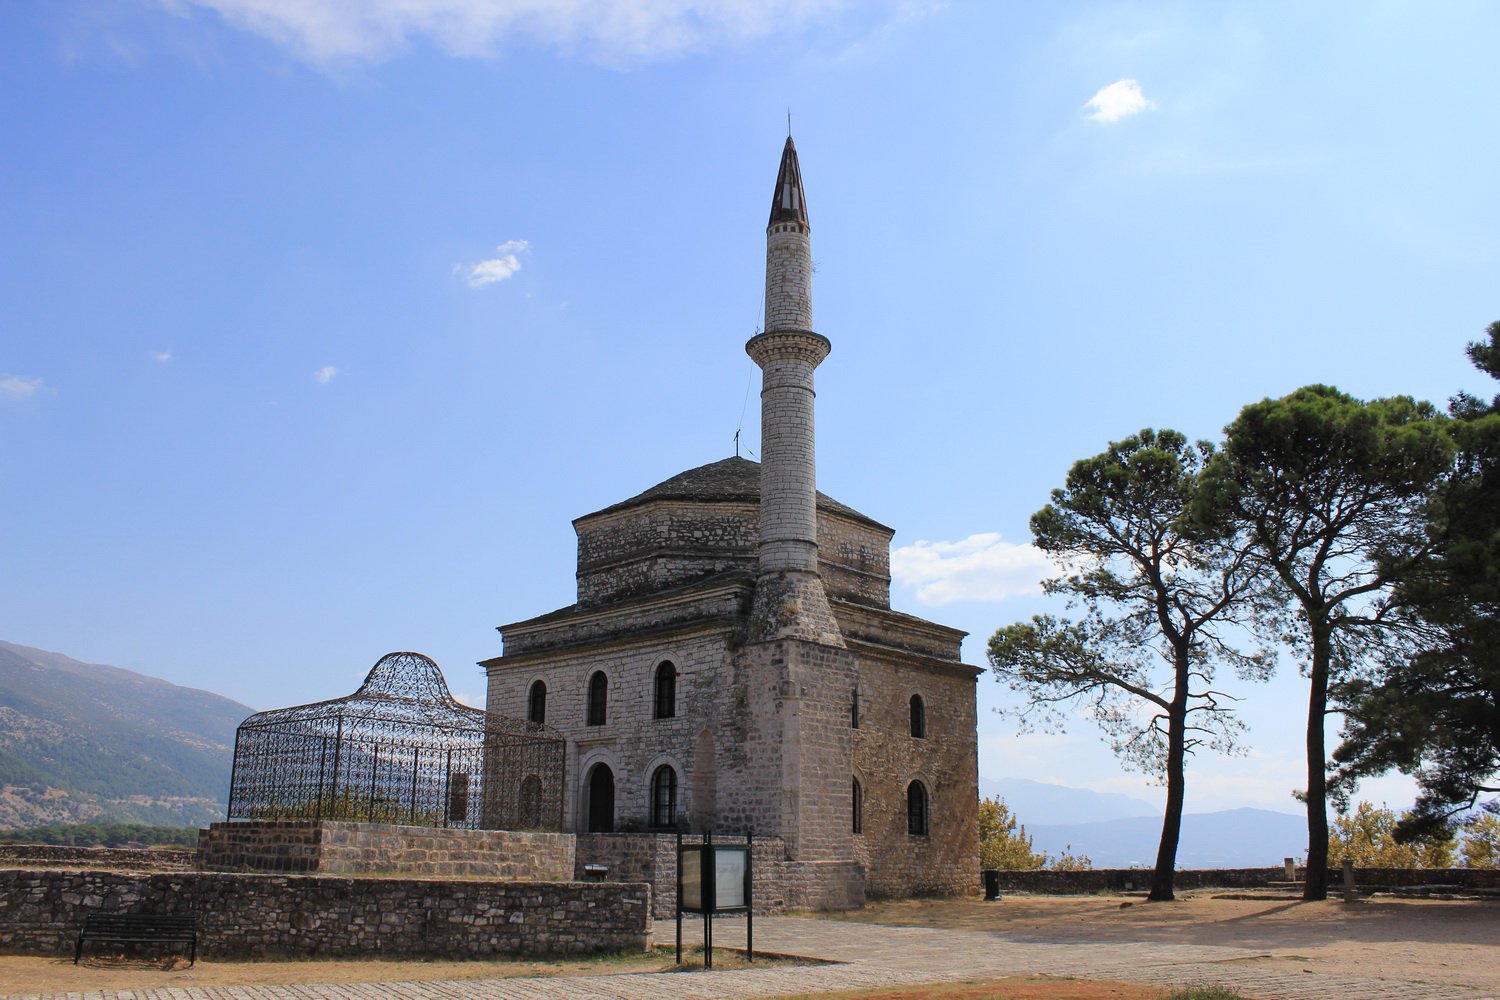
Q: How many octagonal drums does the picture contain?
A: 1